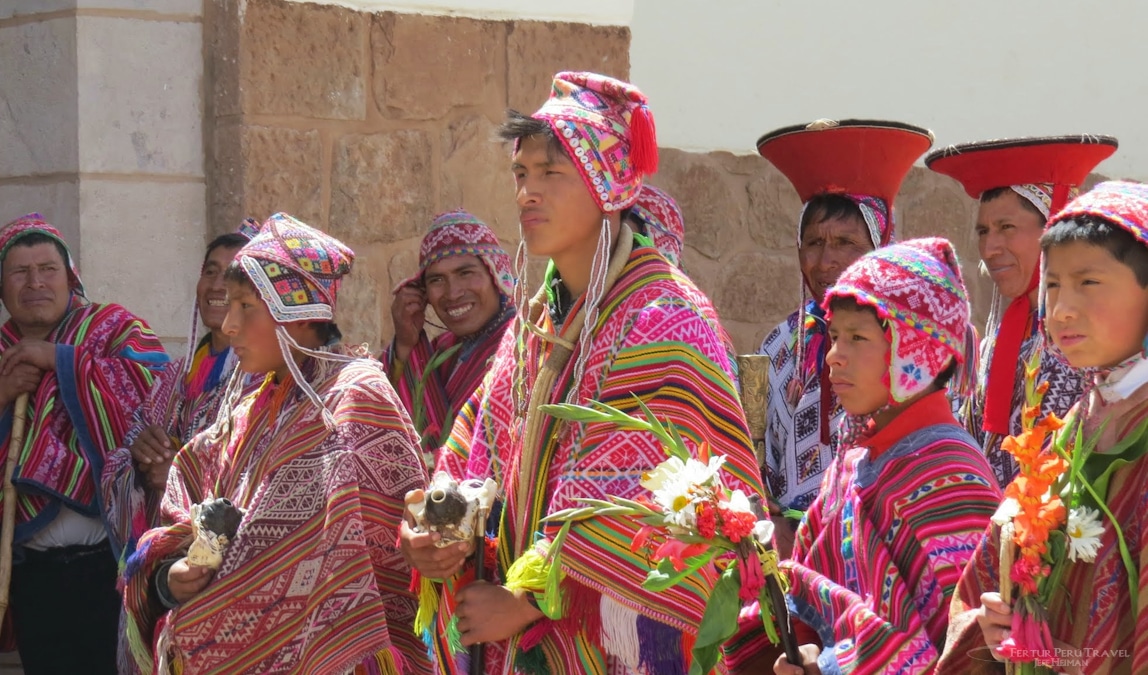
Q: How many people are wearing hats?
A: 10